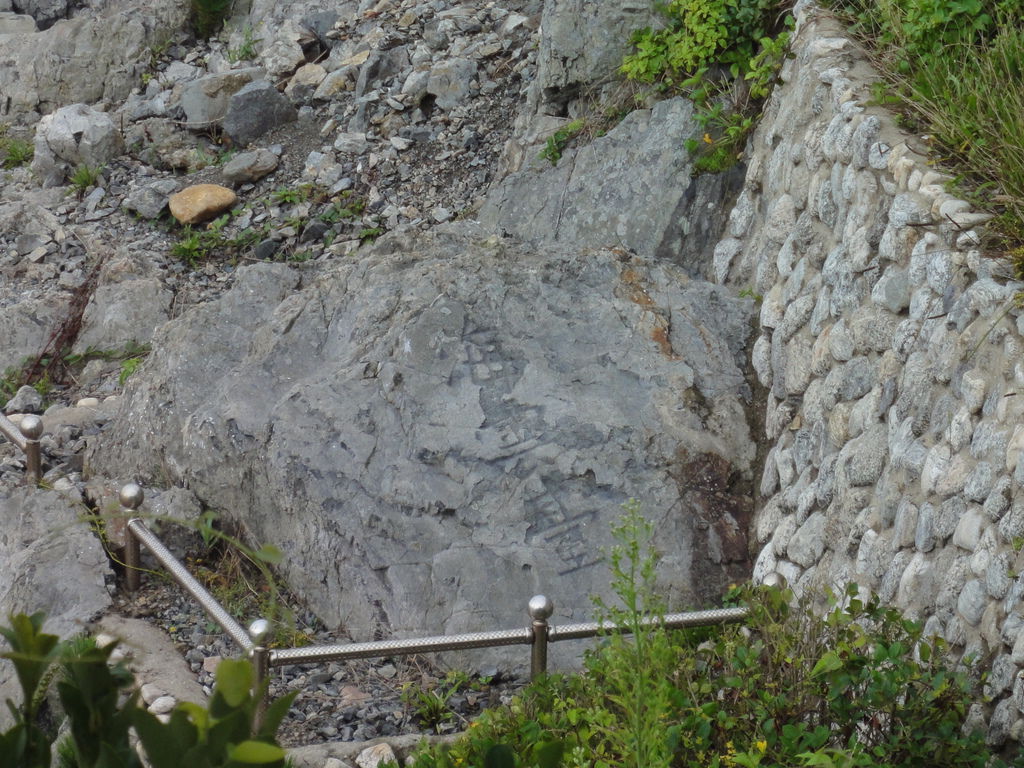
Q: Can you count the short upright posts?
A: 5